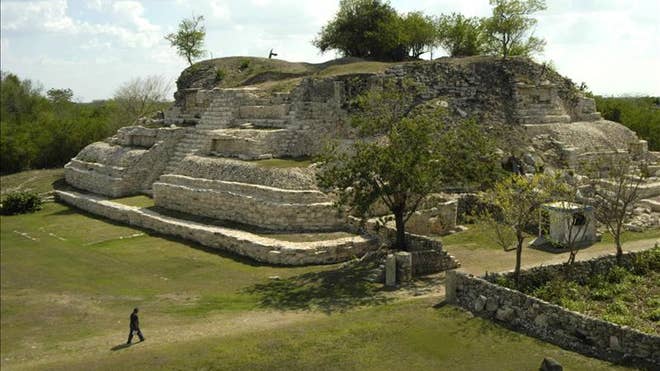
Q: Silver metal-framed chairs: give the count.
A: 0